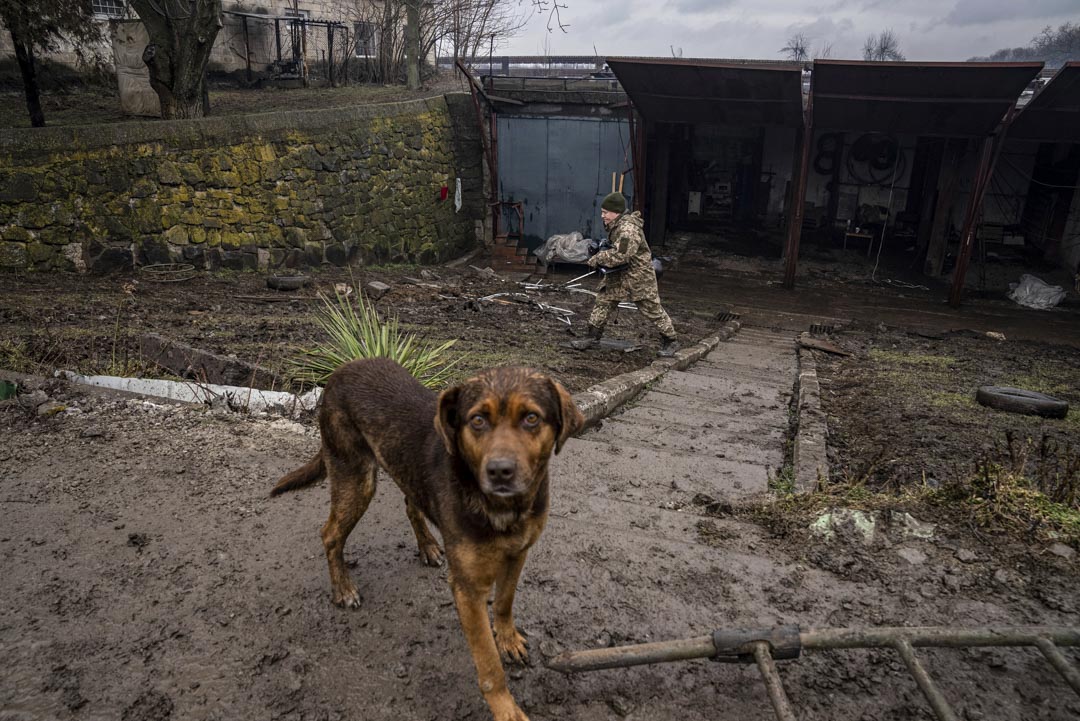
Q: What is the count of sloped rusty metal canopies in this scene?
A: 3